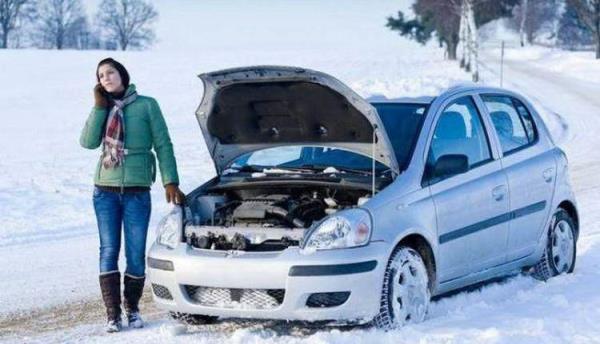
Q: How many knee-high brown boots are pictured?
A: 2